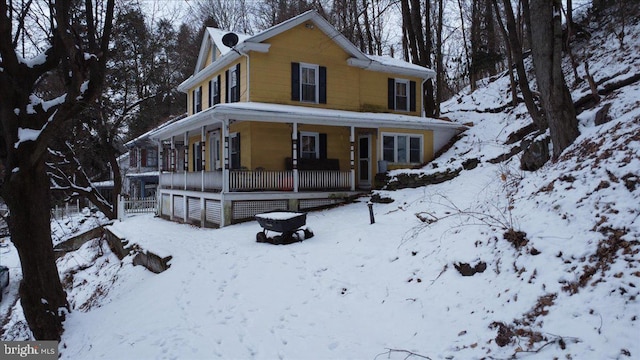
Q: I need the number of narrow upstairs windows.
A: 5